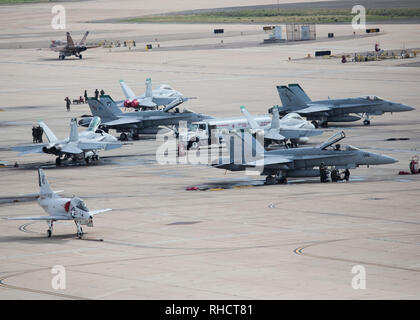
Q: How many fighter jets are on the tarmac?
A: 8